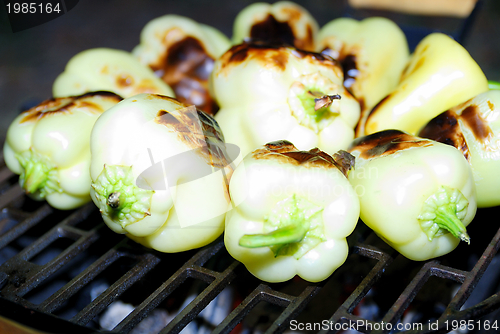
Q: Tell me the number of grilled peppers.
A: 11